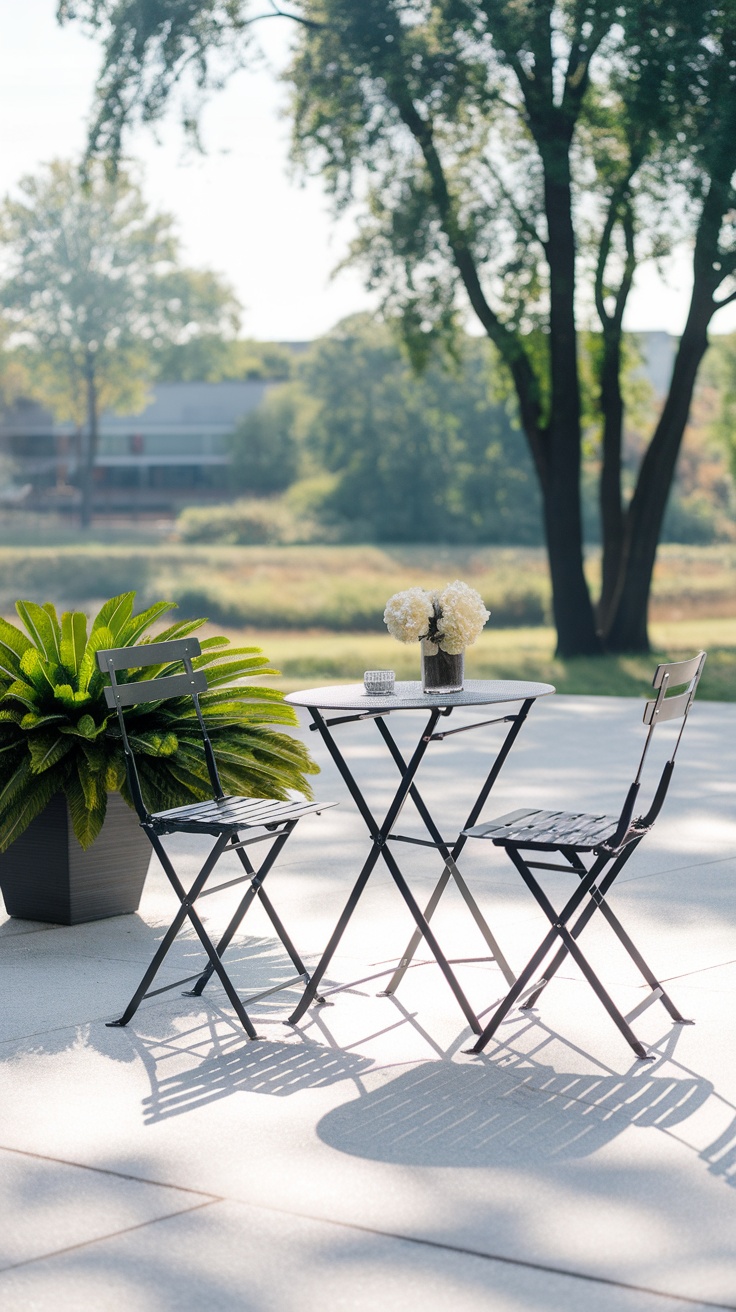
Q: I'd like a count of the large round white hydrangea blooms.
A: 2